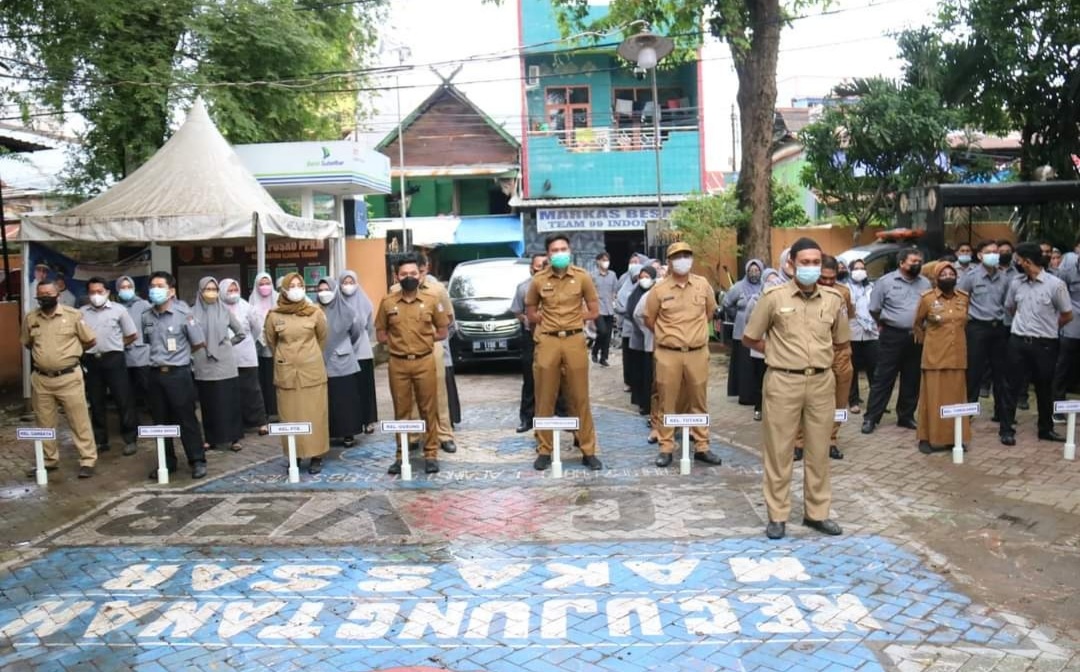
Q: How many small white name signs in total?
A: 9